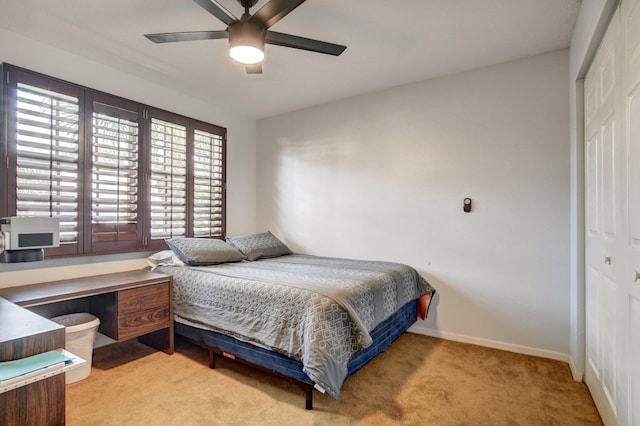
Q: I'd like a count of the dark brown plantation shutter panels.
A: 4